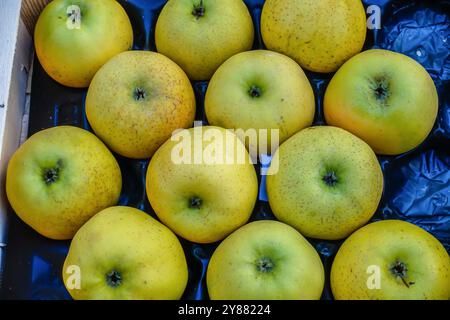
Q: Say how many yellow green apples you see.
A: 12